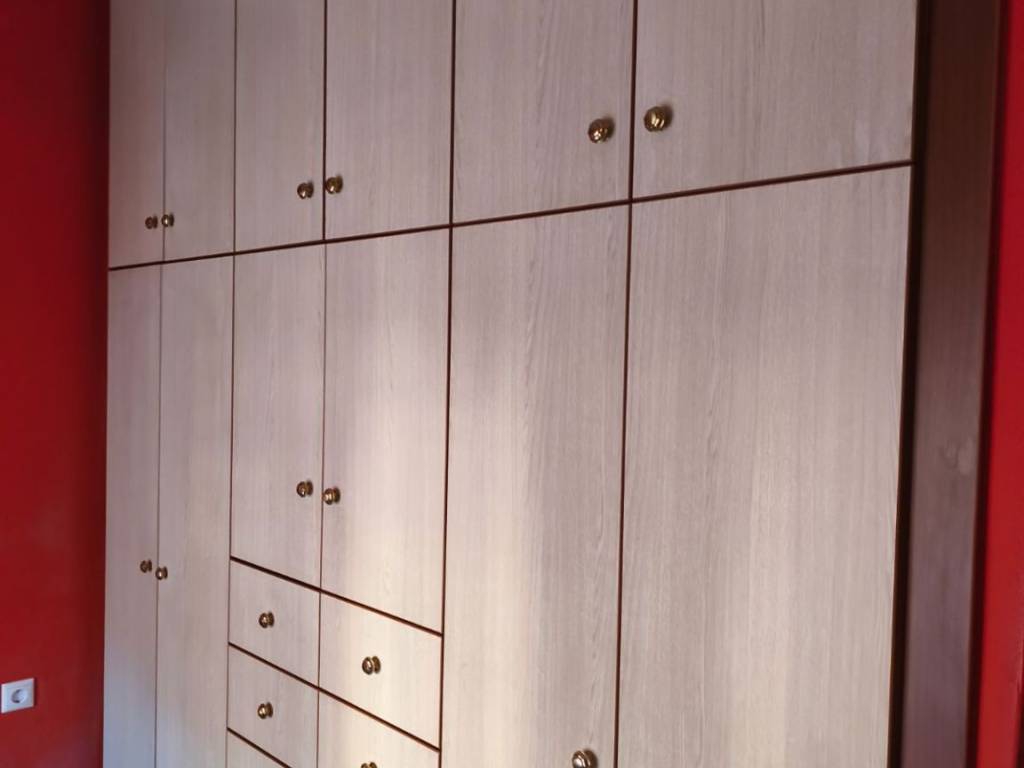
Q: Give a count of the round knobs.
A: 15